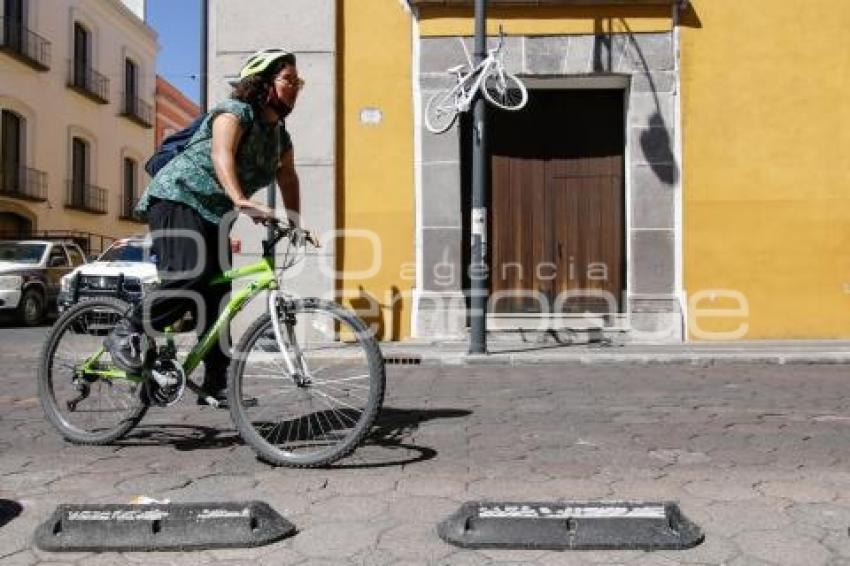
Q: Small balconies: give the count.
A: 6